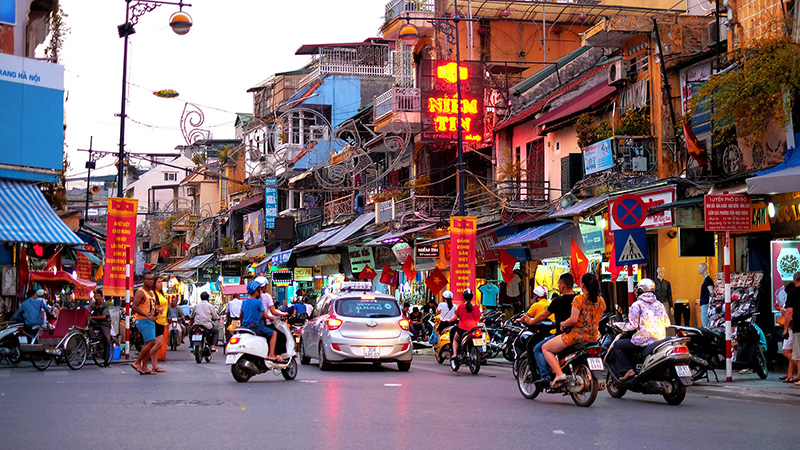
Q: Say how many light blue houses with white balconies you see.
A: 1